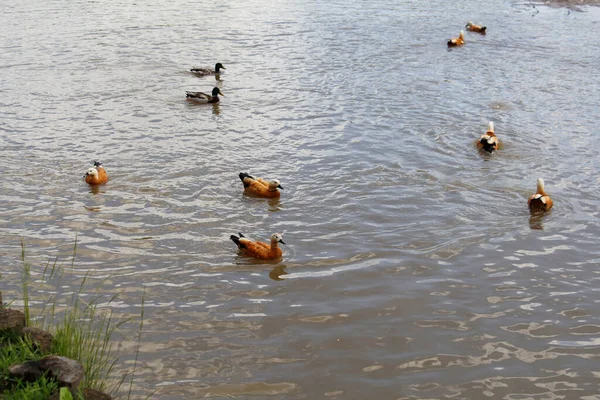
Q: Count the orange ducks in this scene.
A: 7